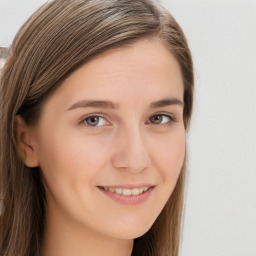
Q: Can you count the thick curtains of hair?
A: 2